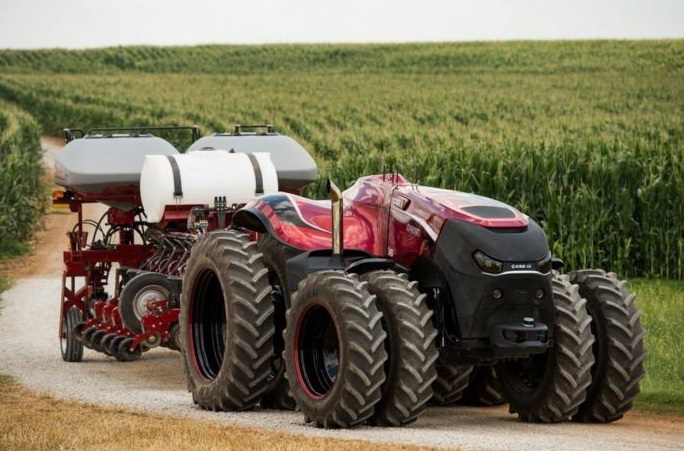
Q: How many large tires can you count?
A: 8